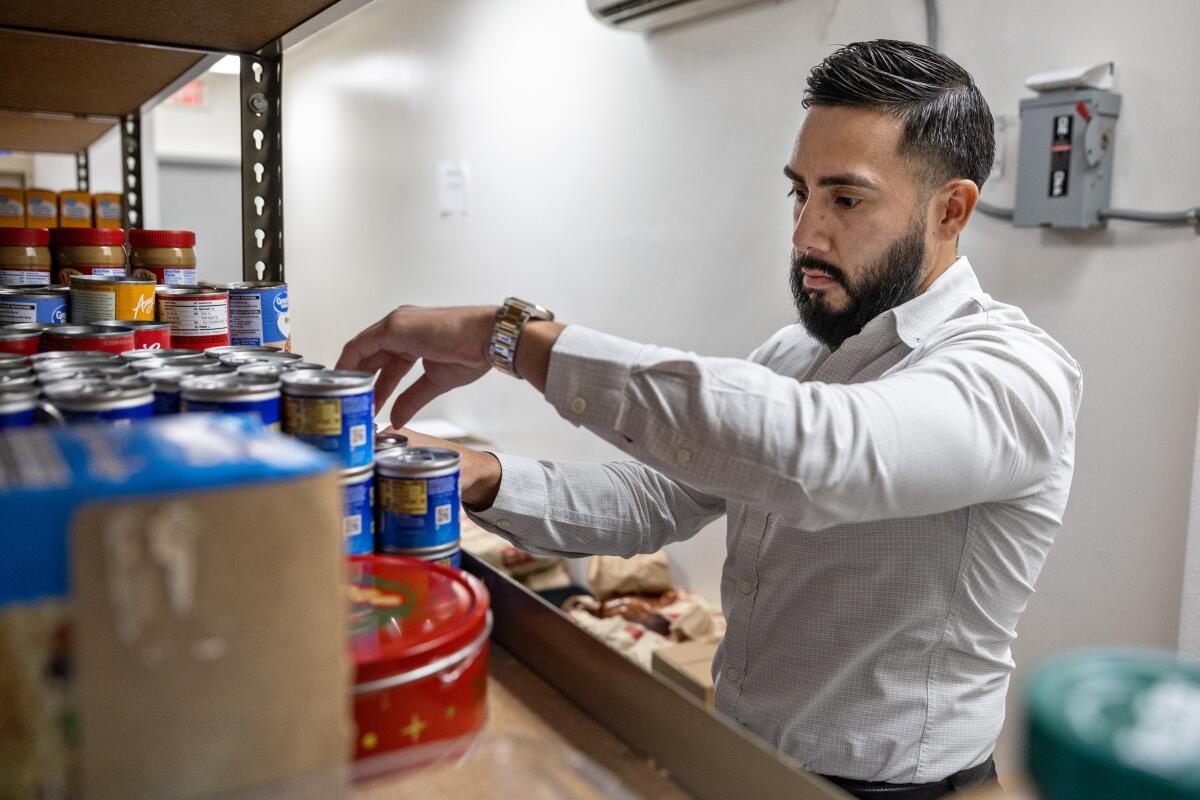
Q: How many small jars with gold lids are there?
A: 0